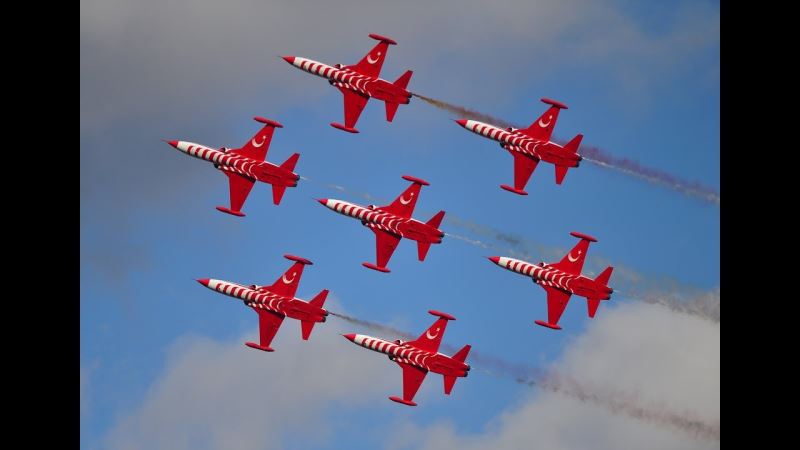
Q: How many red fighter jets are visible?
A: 7